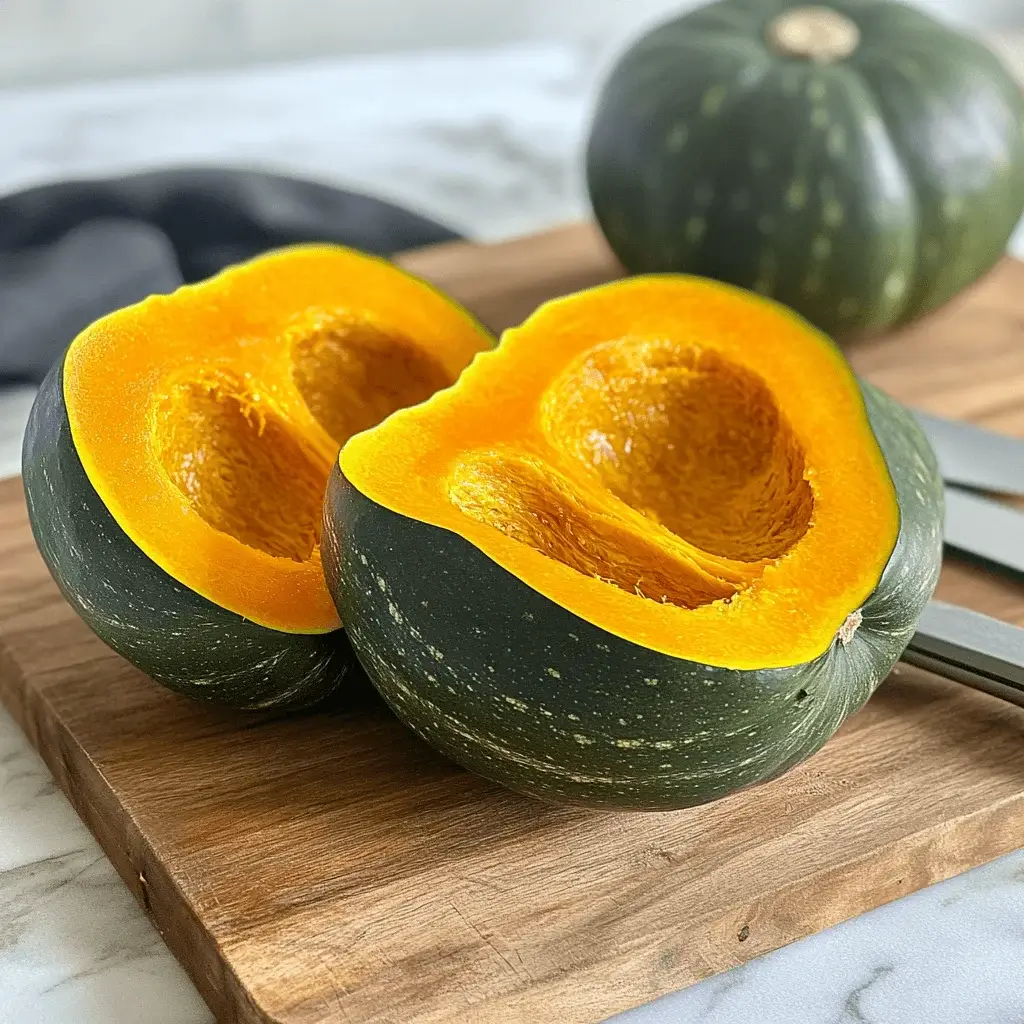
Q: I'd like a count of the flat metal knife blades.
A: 3